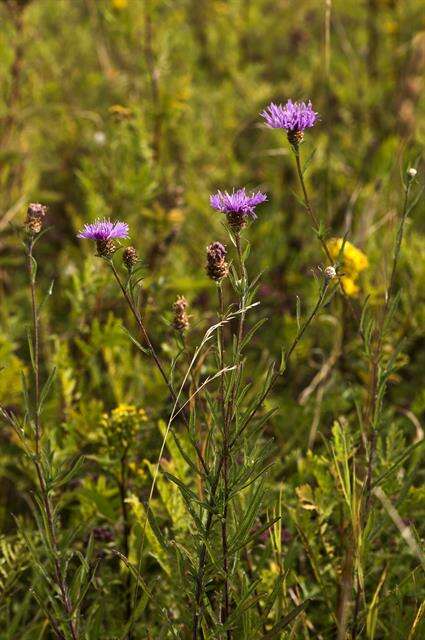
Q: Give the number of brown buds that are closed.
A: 4